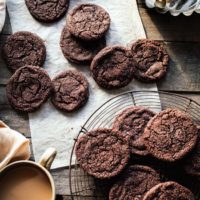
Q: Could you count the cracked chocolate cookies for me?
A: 14